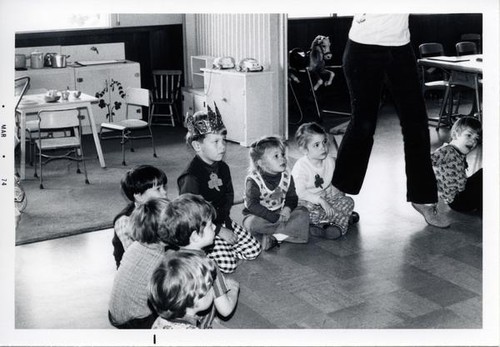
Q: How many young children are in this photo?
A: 8